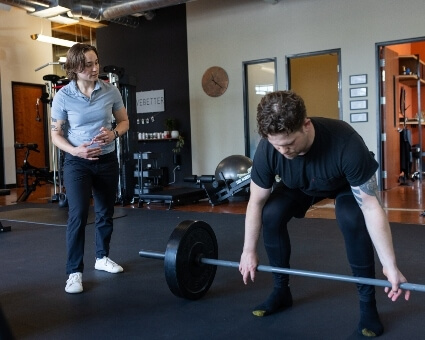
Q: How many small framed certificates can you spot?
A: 4